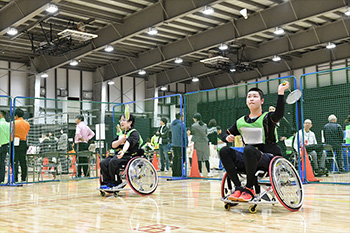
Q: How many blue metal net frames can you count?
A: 5